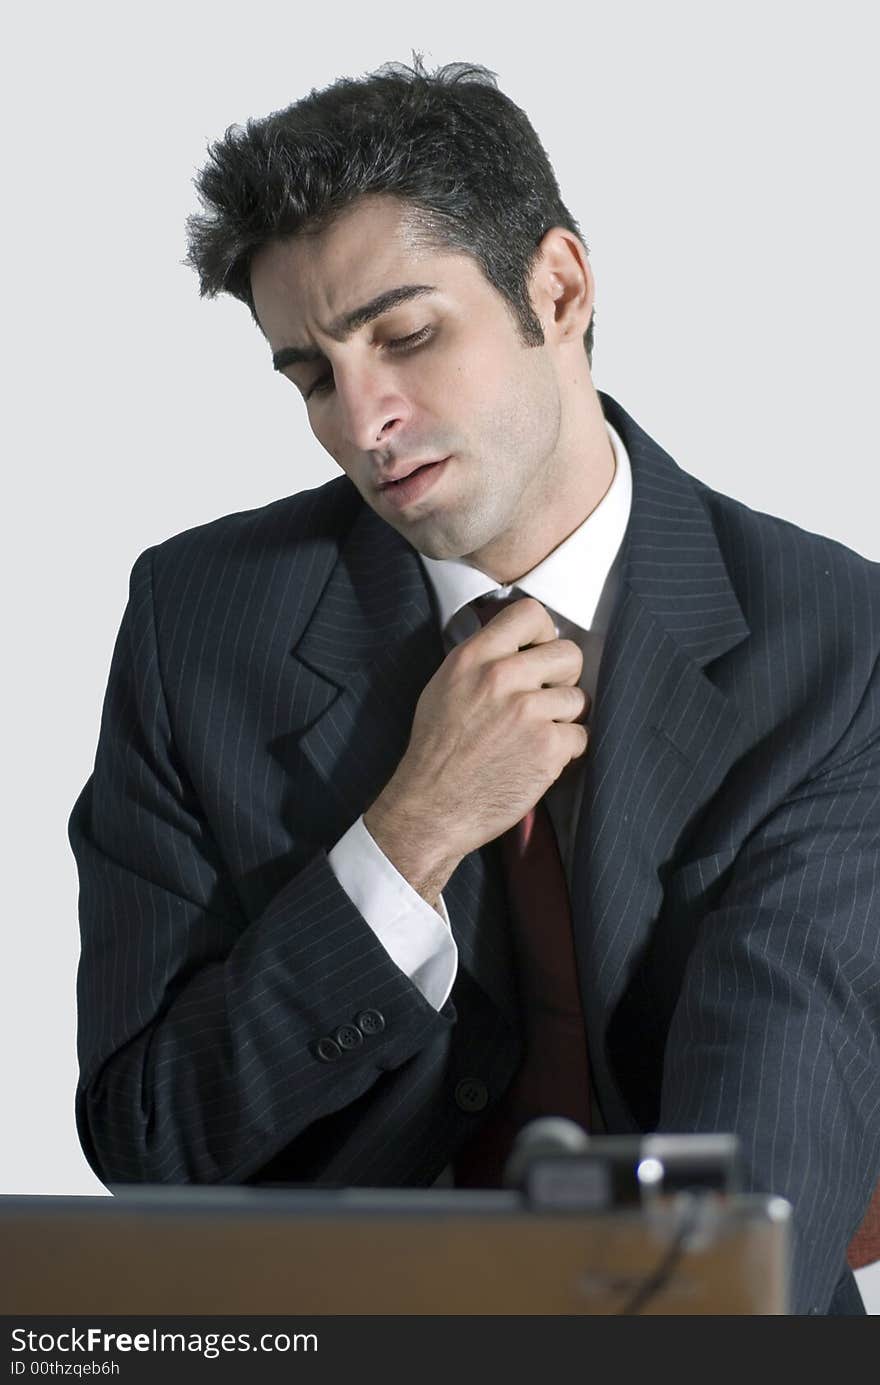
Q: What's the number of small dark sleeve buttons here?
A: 3